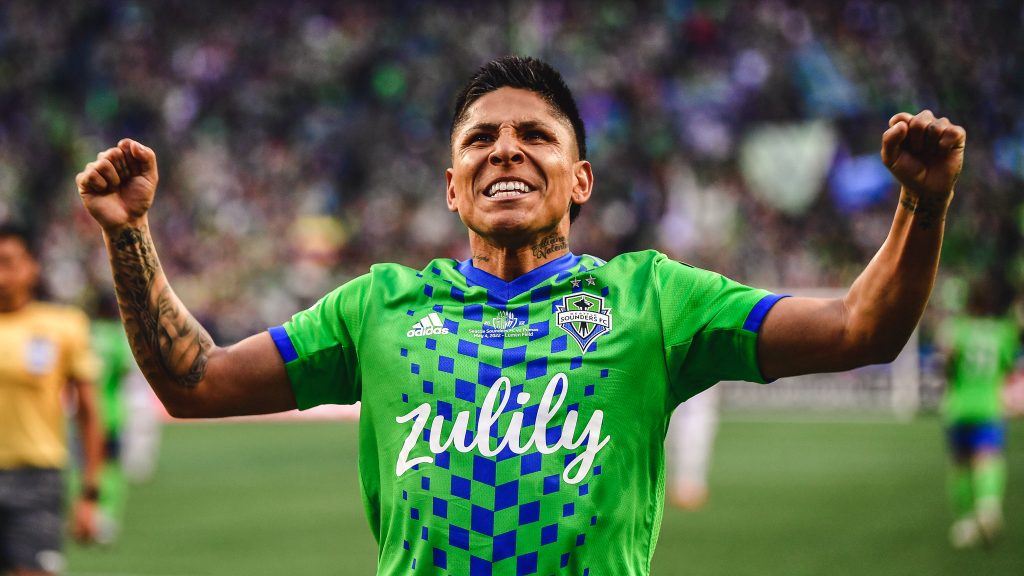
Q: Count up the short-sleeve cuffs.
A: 2